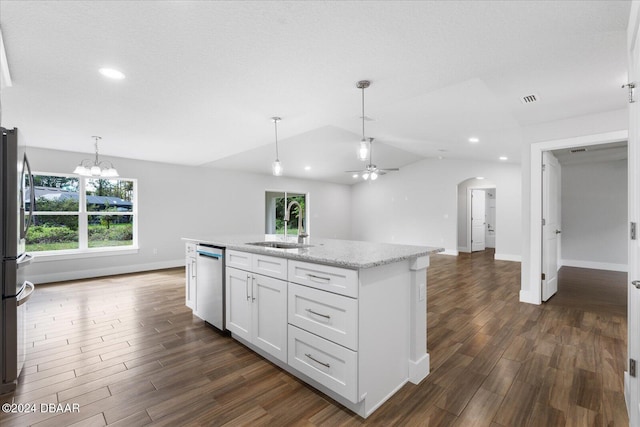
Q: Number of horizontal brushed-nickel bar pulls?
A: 3